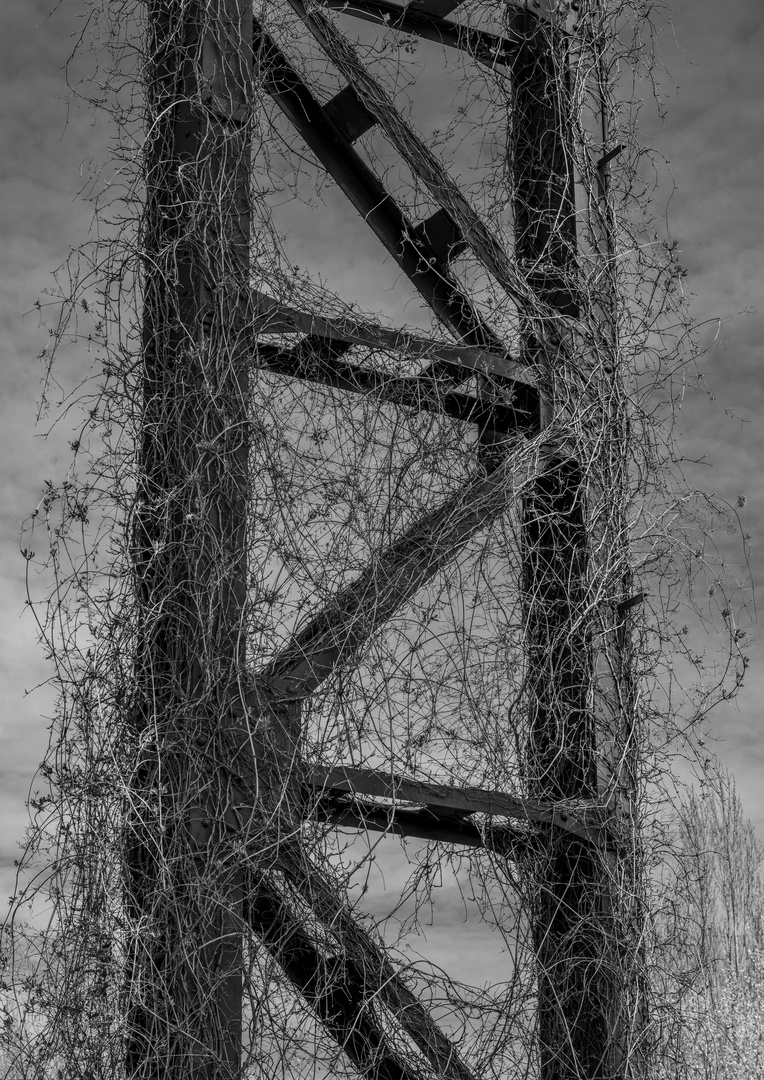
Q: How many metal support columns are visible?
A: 2